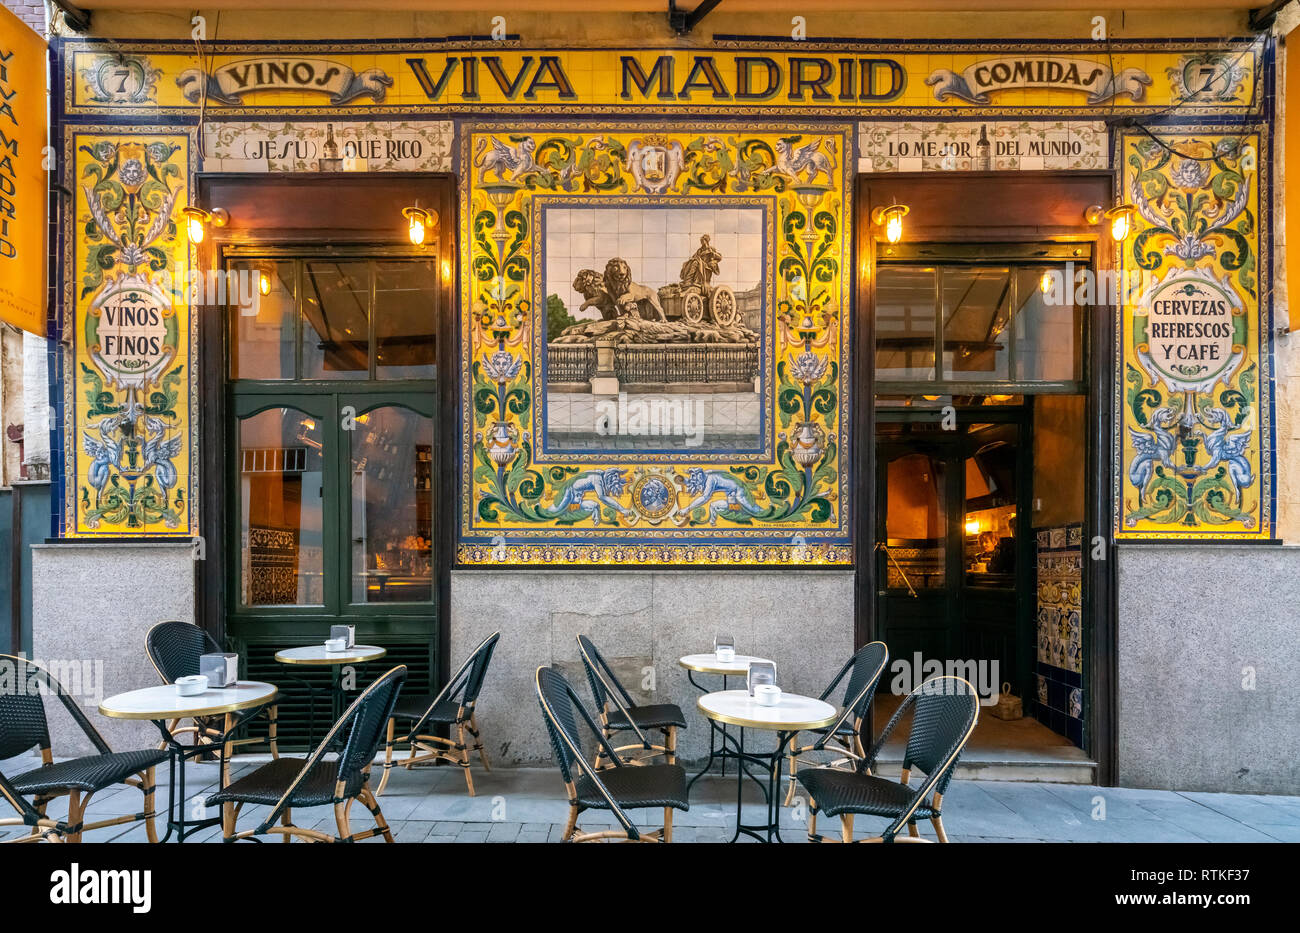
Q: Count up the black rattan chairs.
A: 8